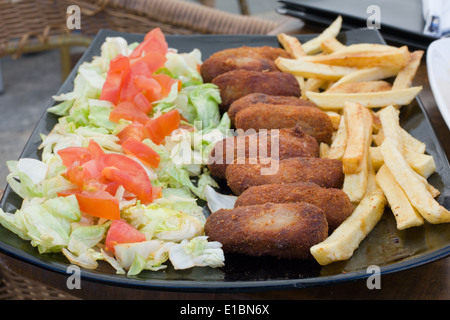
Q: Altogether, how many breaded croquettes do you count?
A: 9